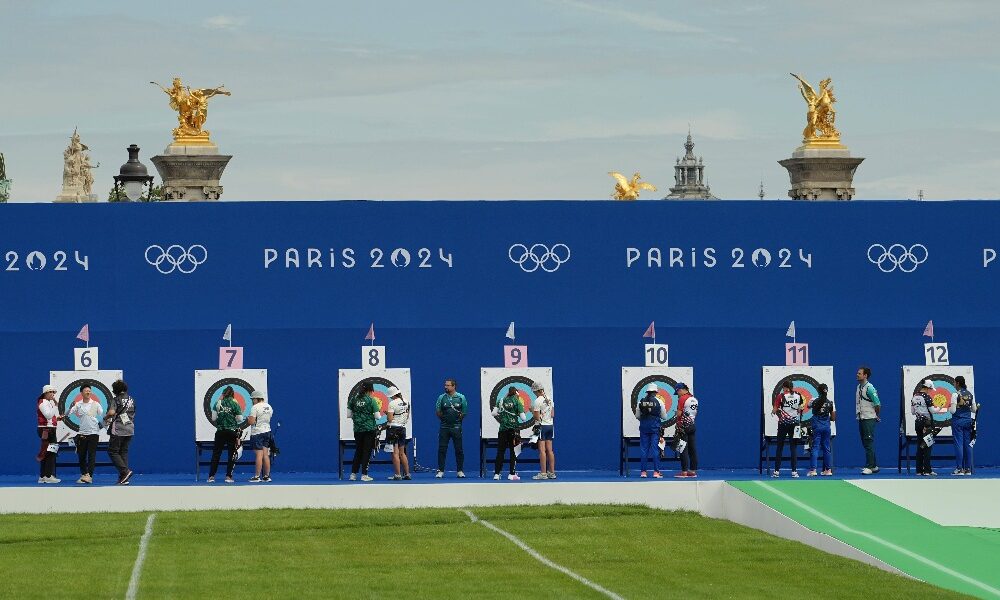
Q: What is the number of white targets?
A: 7